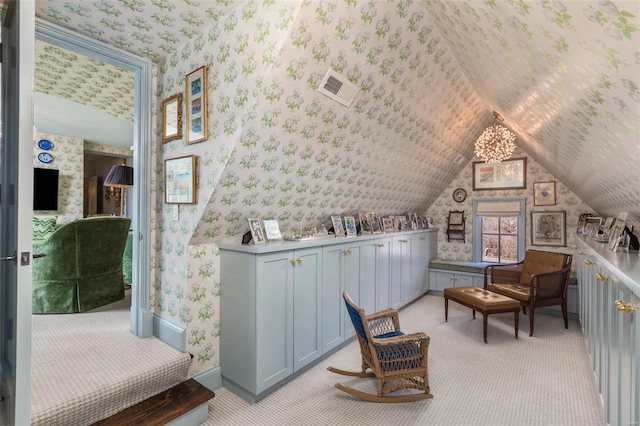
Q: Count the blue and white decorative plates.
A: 2